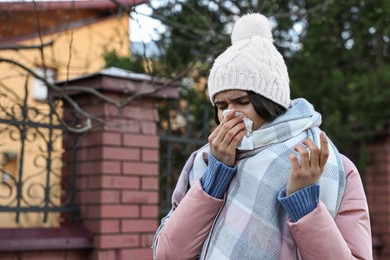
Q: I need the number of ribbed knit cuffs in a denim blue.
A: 2